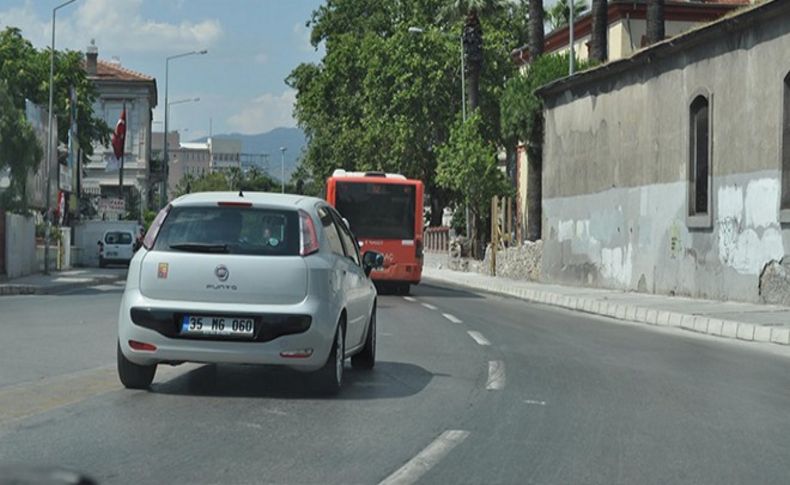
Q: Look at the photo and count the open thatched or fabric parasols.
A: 0